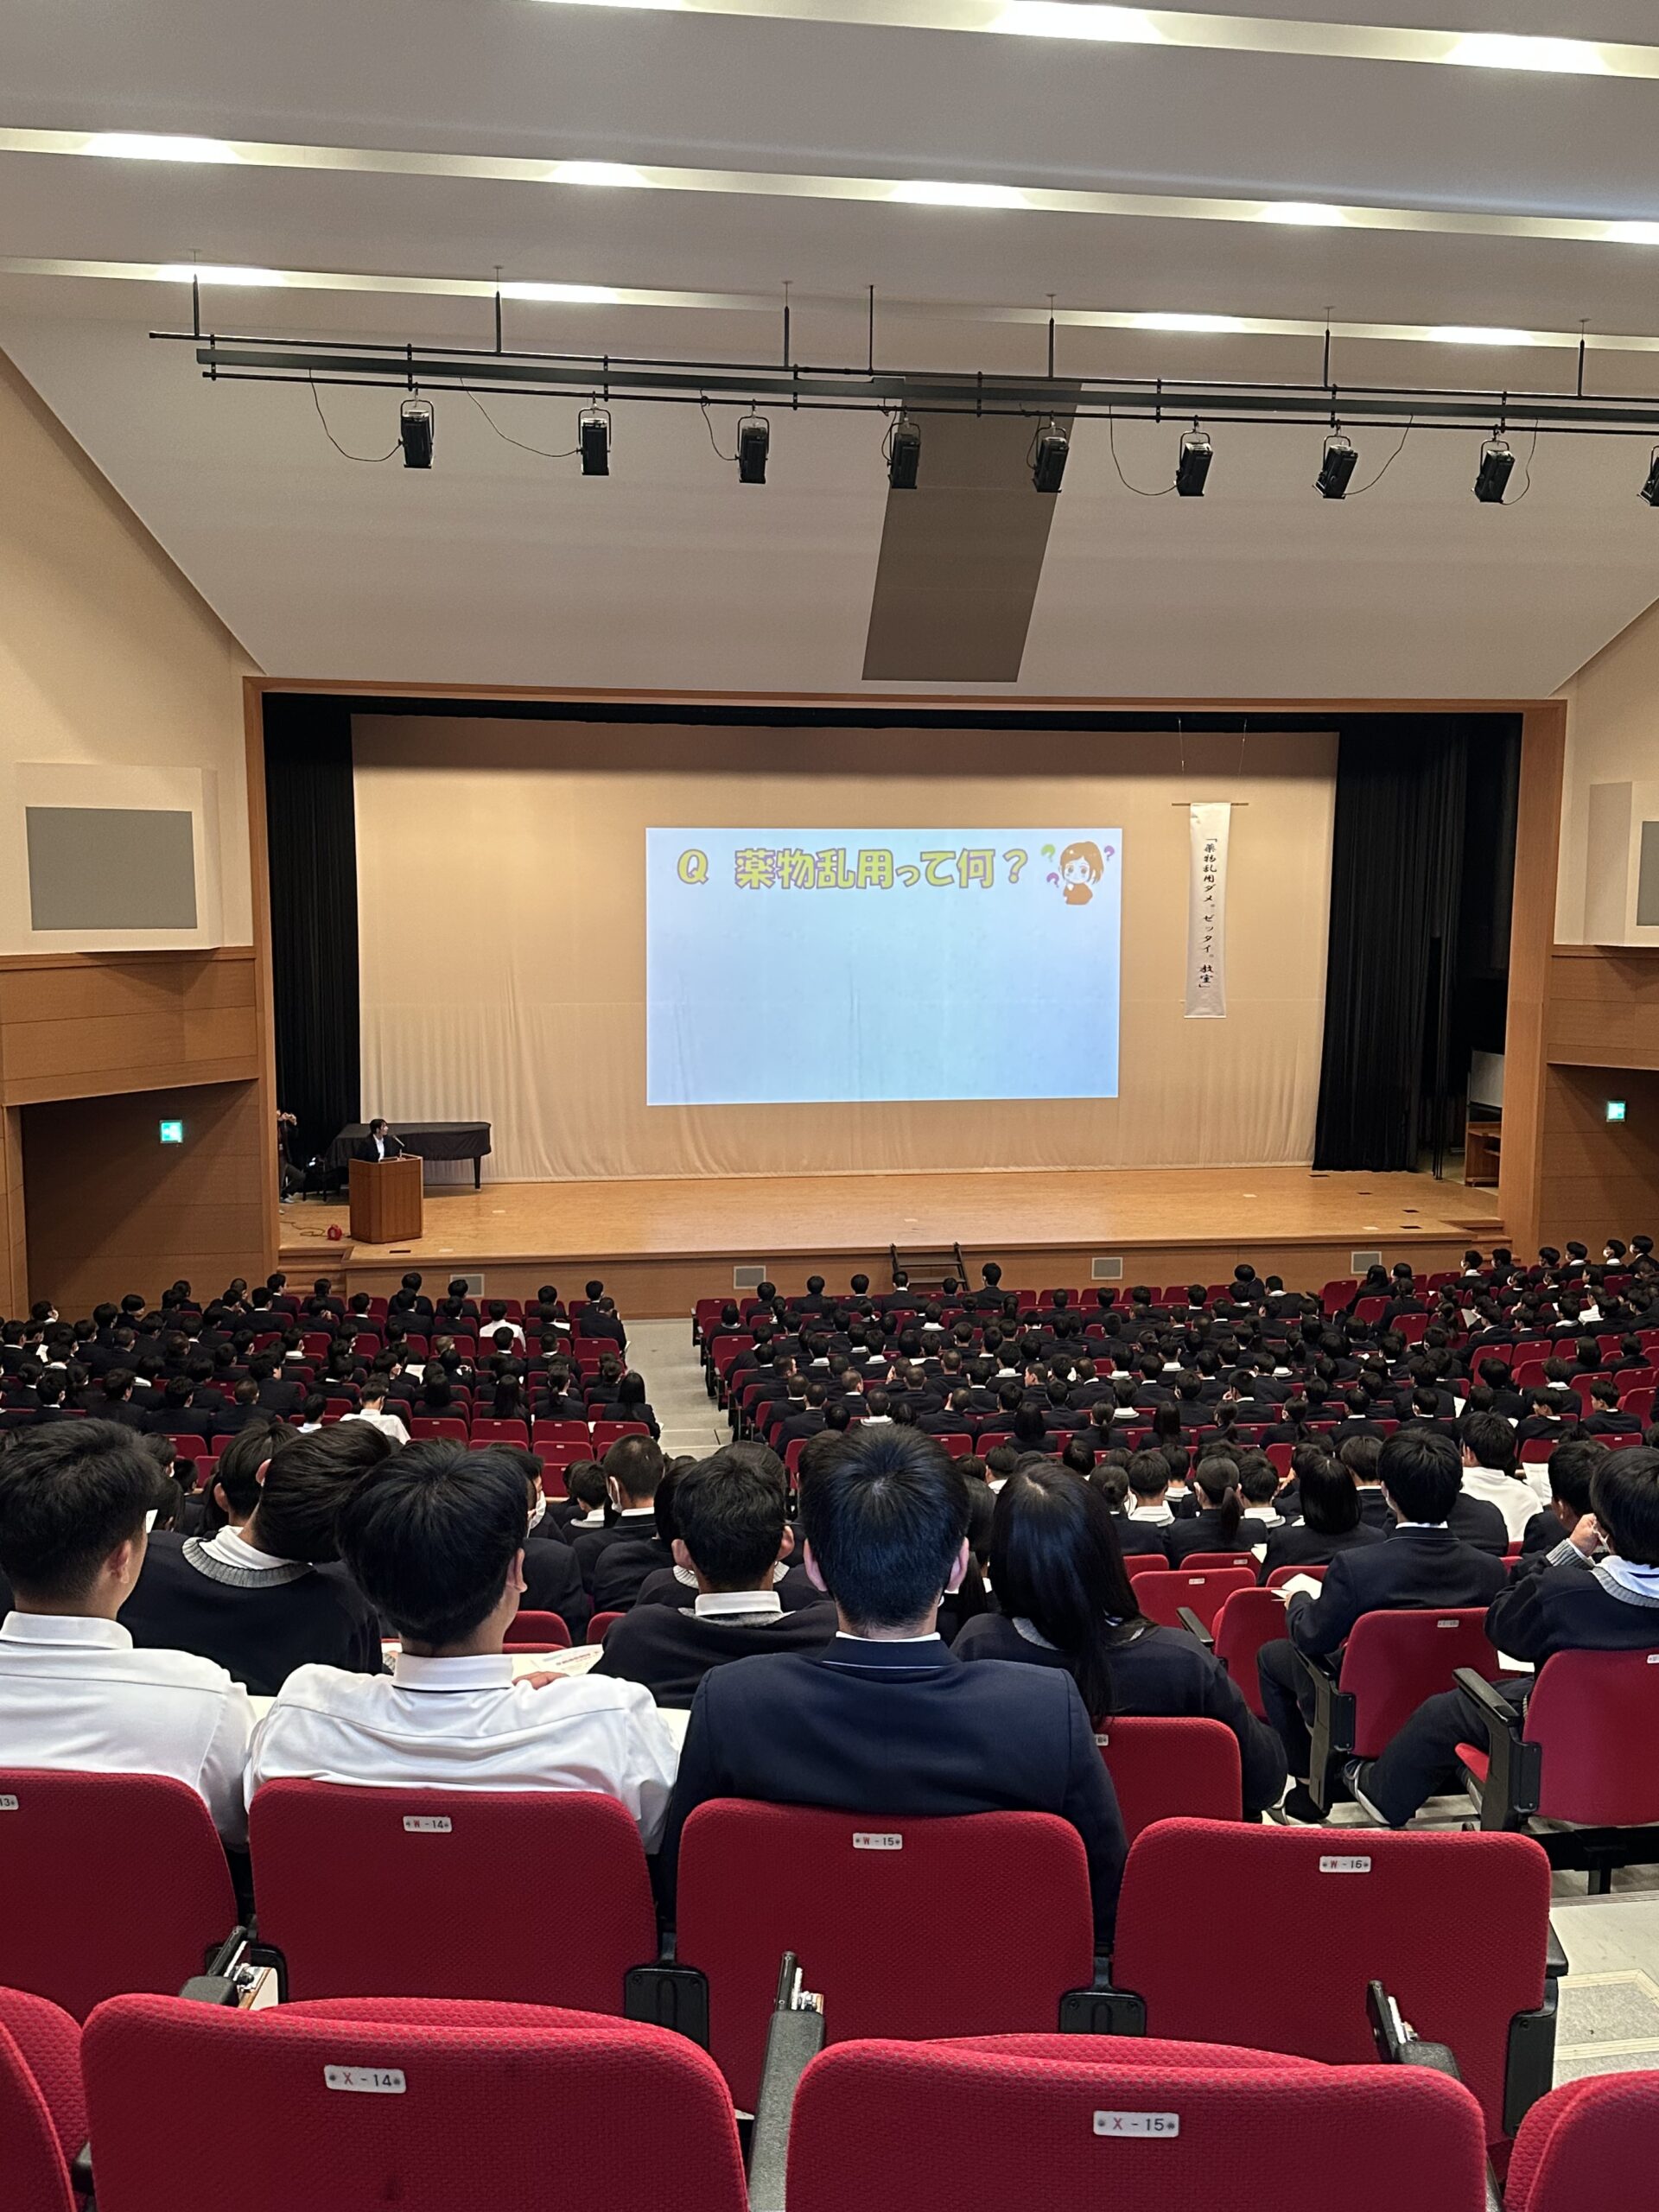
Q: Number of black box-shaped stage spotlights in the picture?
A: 9